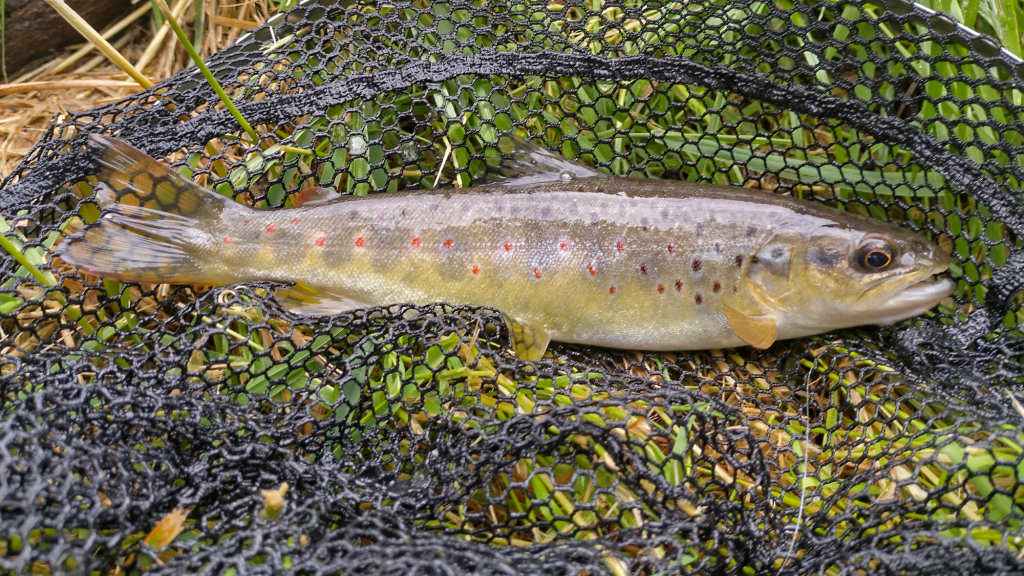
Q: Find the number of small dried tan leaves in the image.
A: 2